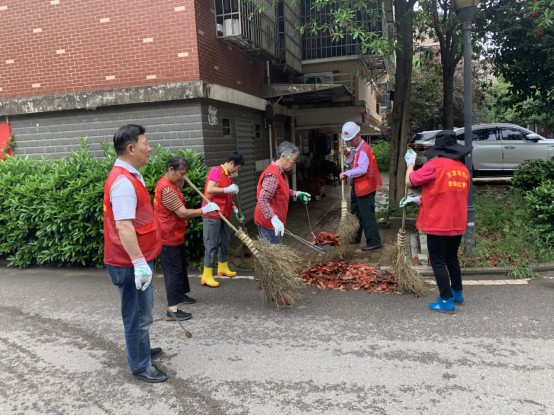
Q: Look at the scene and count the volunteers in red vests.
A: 6